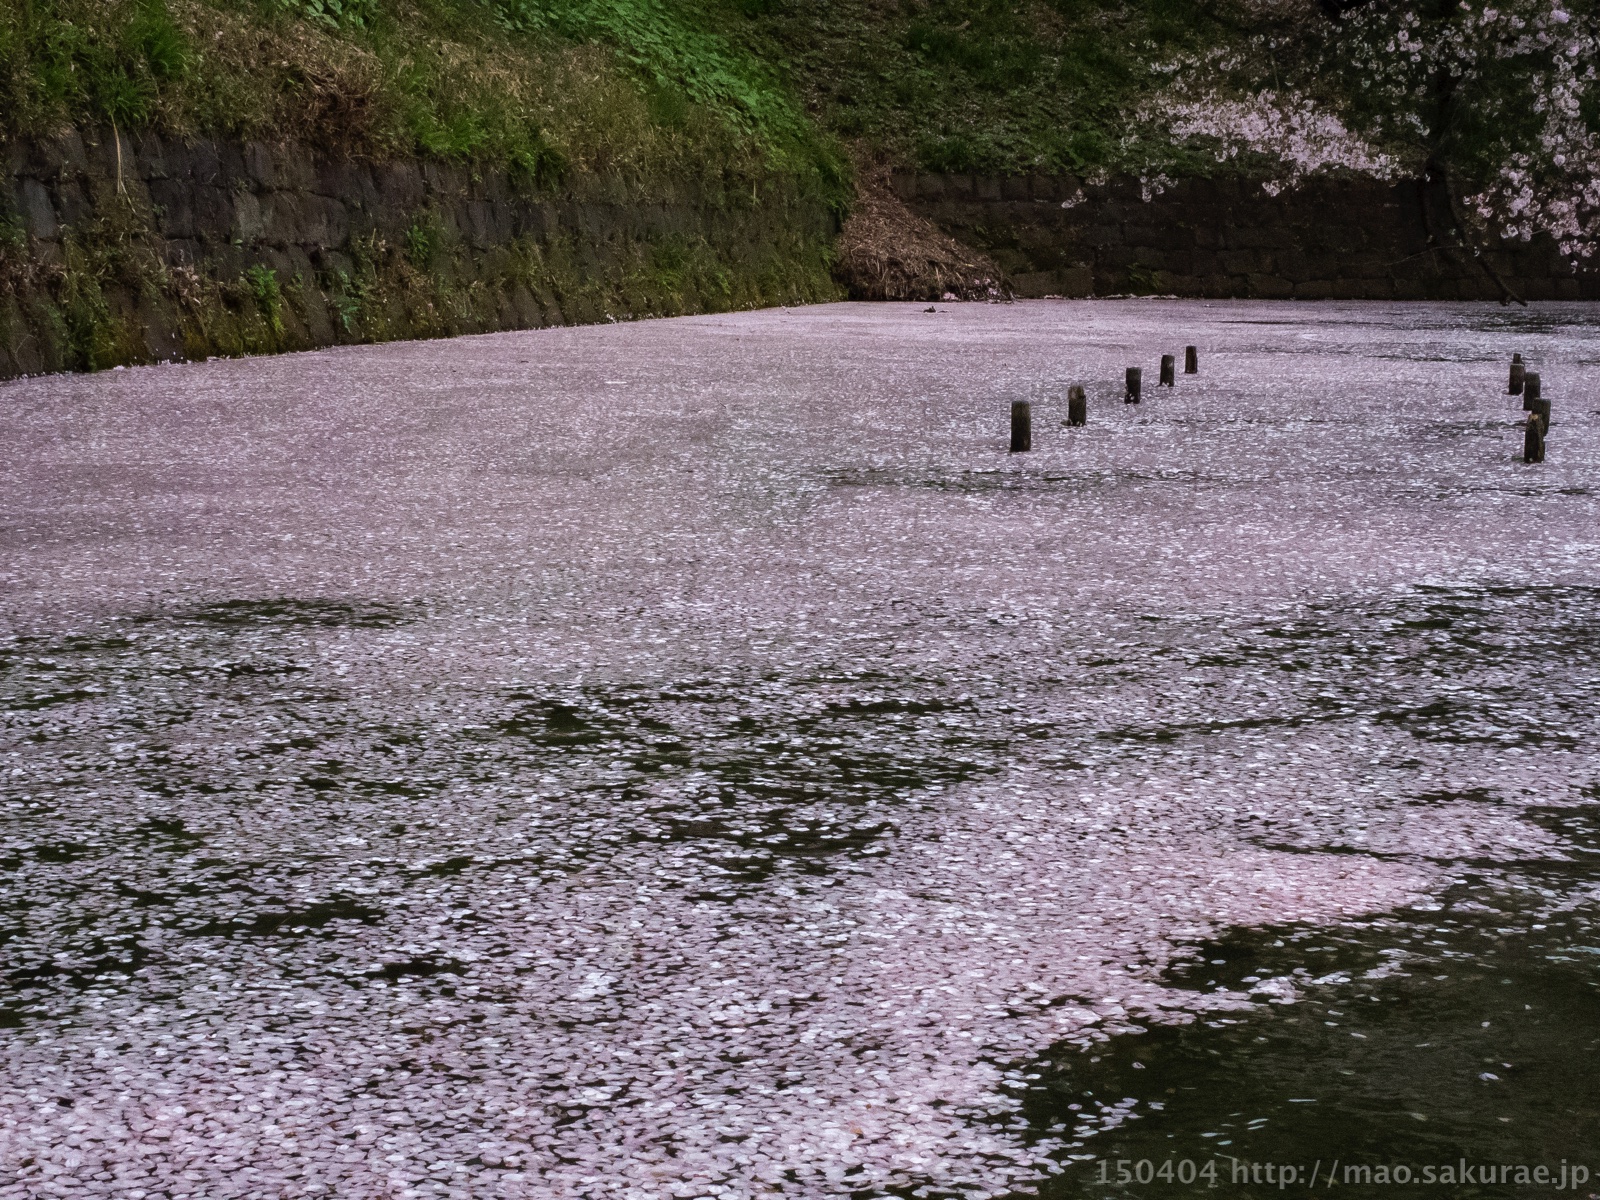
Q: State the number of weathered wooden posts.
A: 10